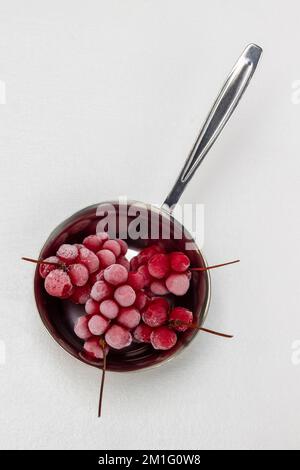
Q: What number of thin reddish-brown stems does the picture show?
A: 4